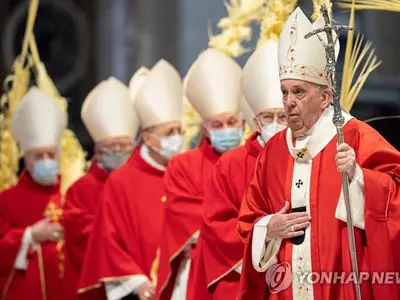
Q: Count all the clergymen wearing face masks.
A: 5